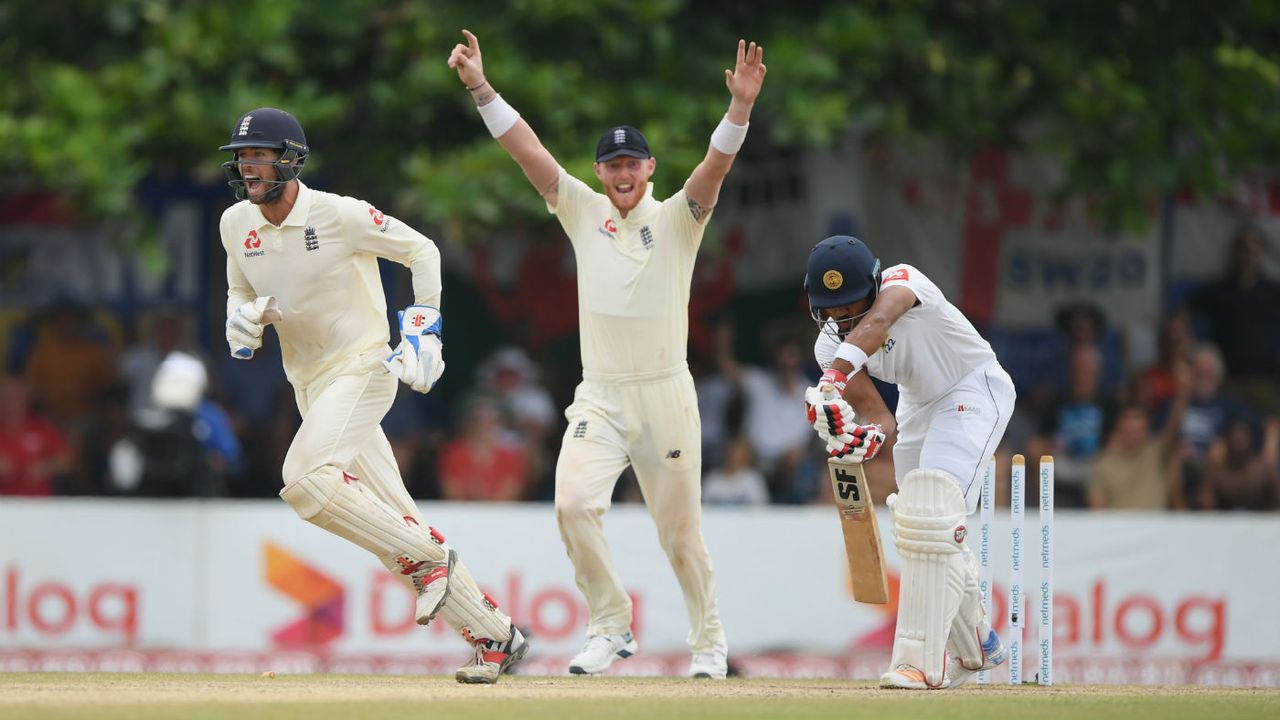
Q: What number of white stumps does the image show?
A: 3